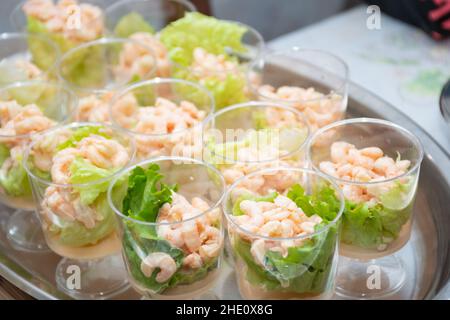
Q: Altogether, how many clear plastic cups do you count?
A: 13